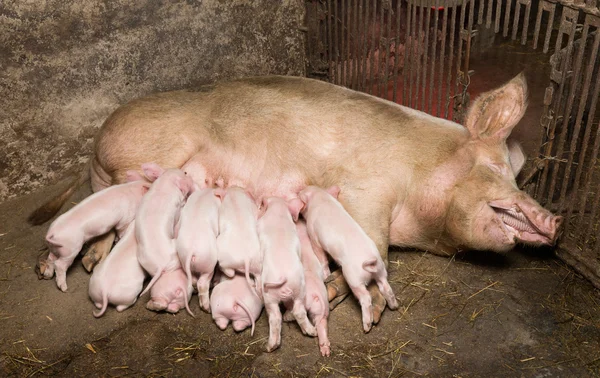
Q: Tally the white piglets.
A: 10